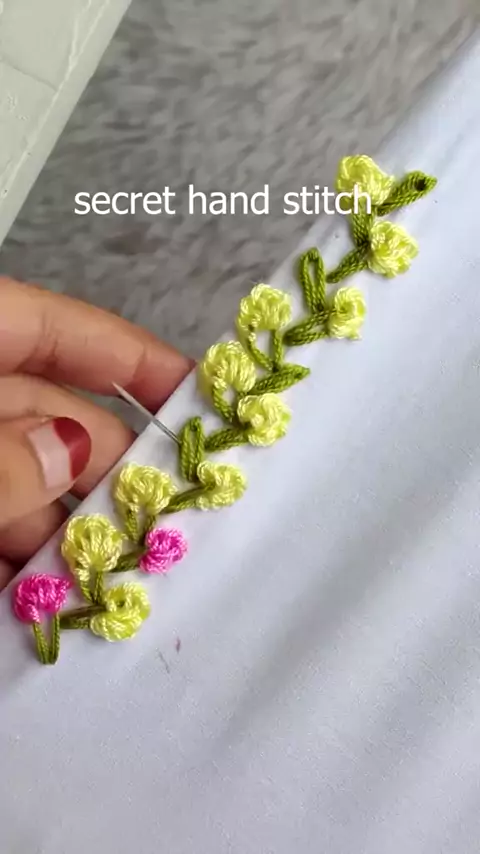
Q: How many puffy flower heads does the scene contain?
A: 12